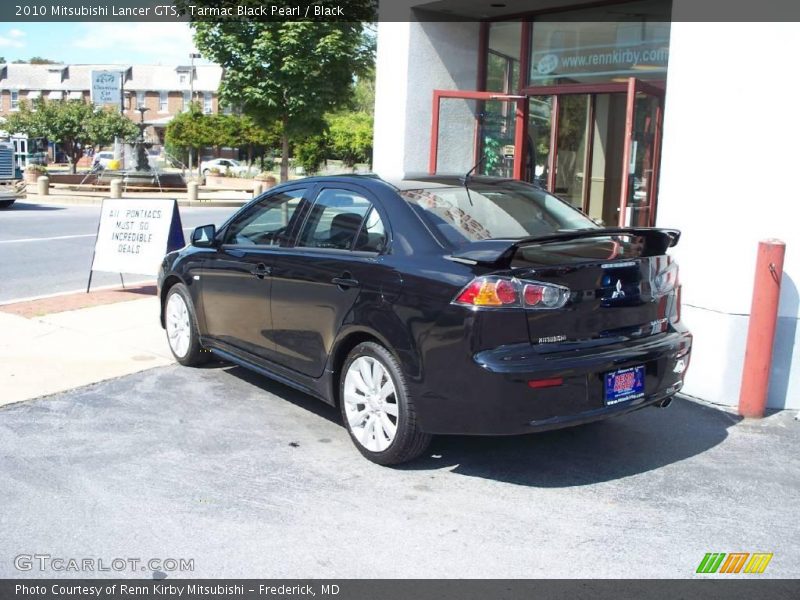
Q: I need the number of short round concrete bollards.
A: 4